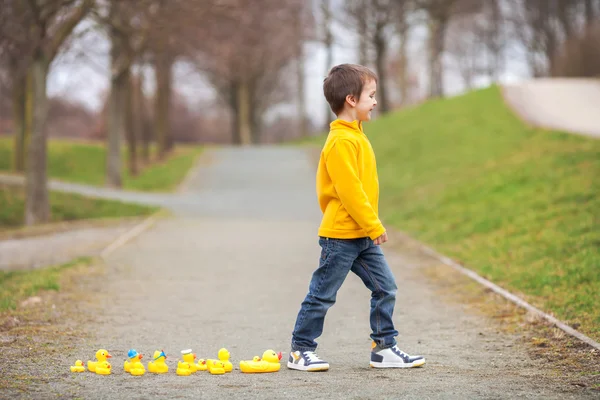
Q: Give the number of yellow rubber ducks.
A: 13